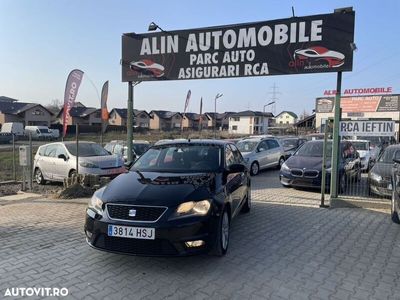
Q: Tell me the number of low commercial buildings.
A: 1